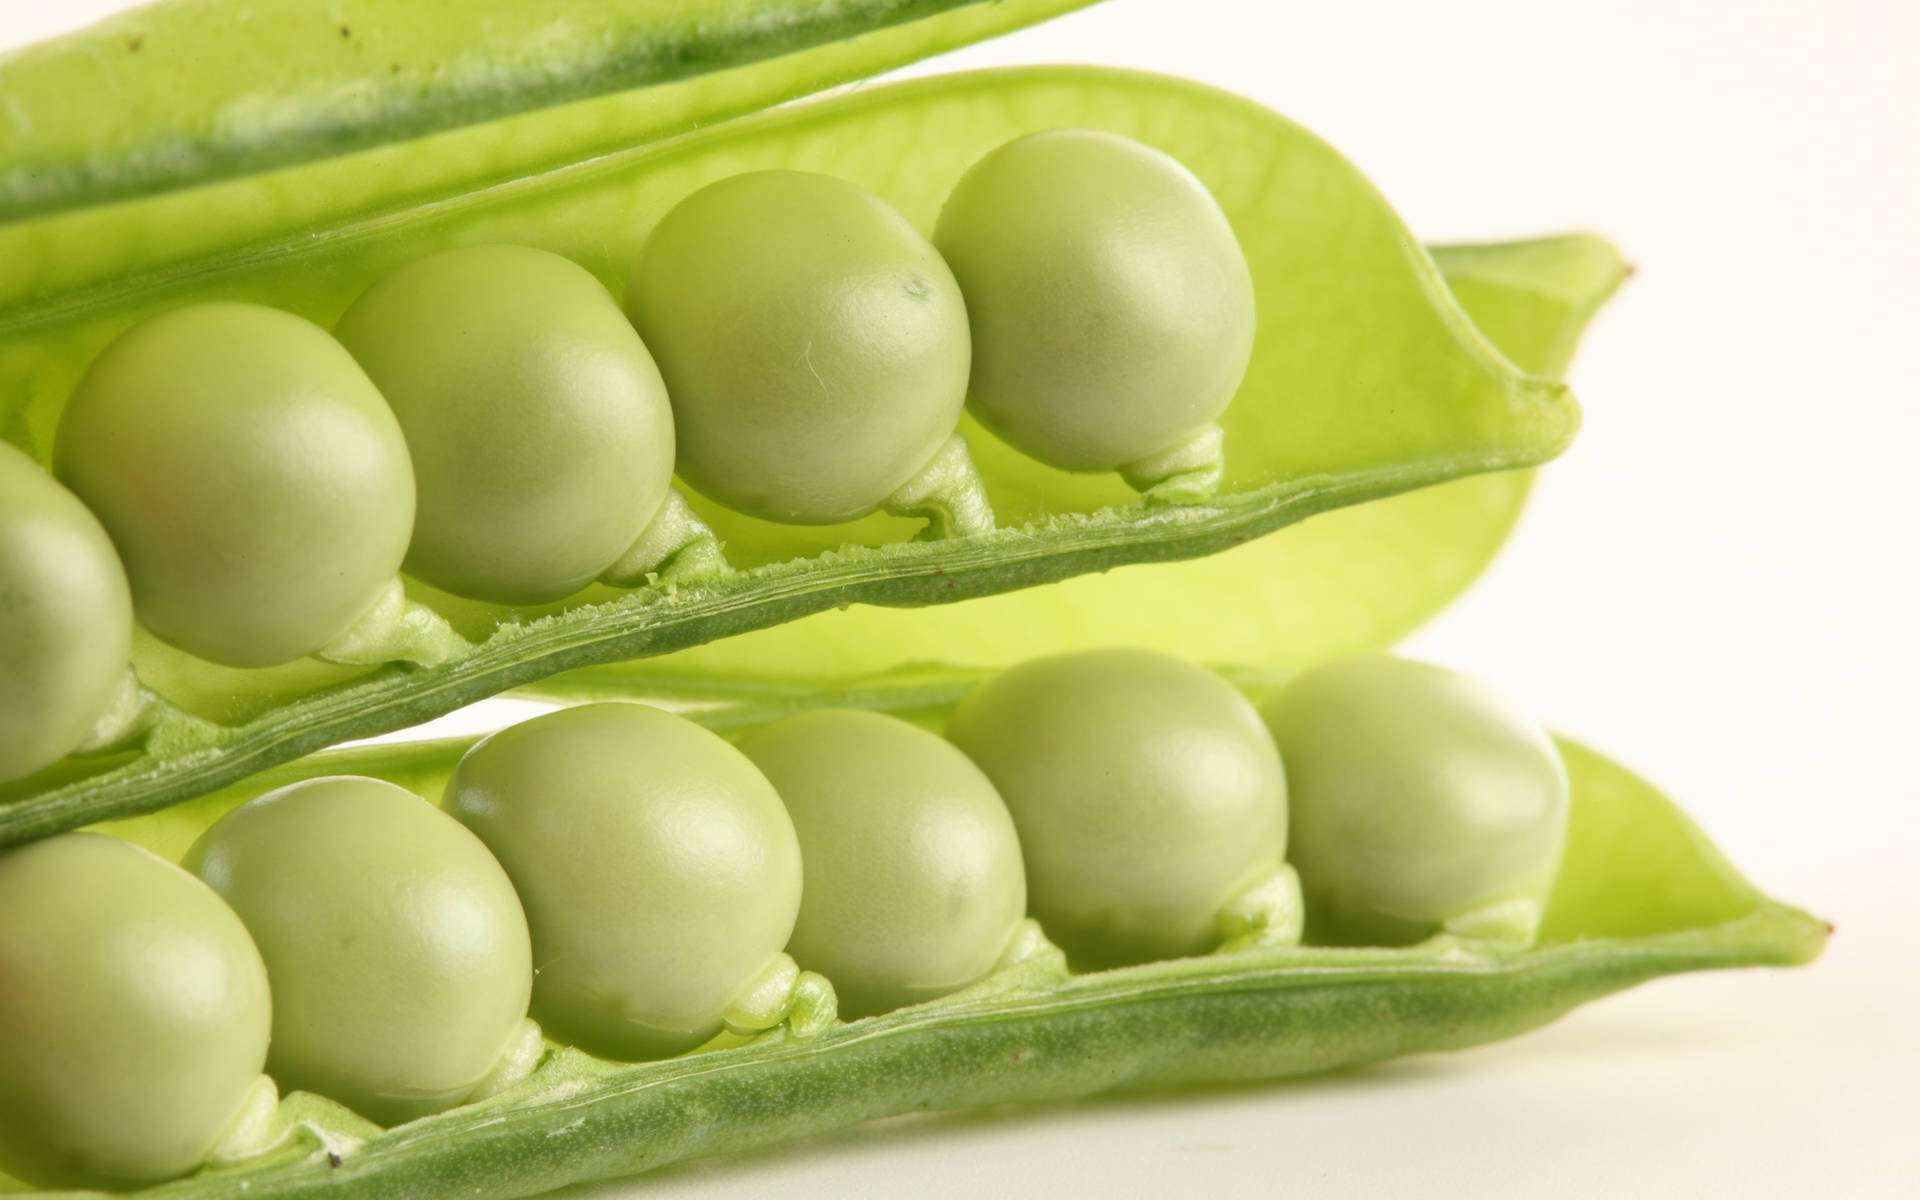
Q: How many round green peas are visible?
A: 11